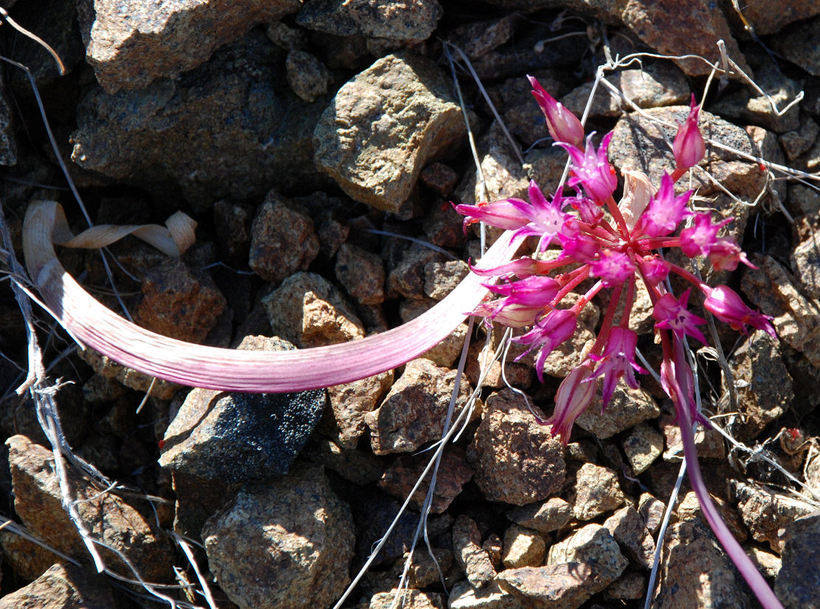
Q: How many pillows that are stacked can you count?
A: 0